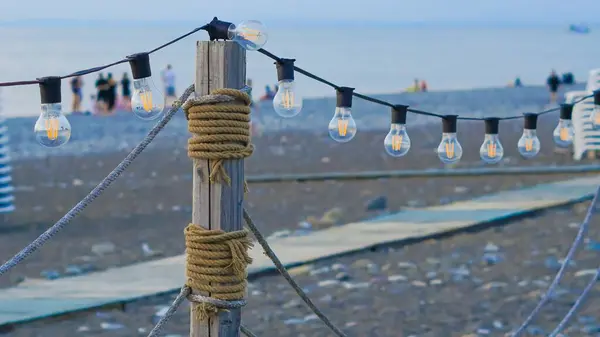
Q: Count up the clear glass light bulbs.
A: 11